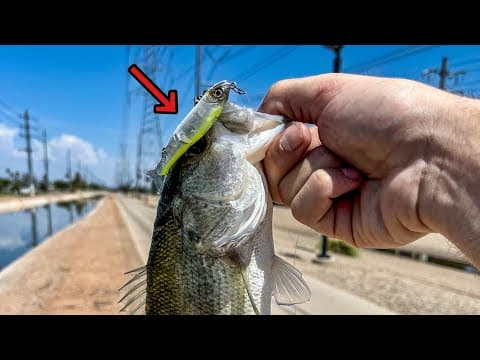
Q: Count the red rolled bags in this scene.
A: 0